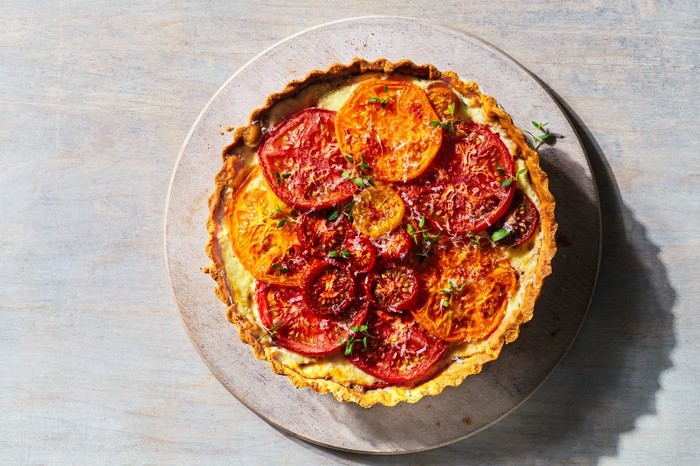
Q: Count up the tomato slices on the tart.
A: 15